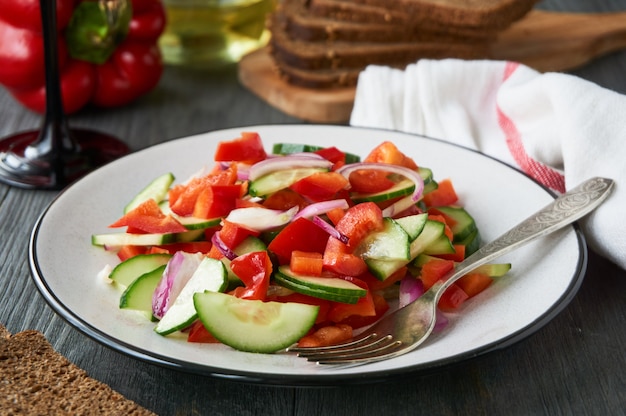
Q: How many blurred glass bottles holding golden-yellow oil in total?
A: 1